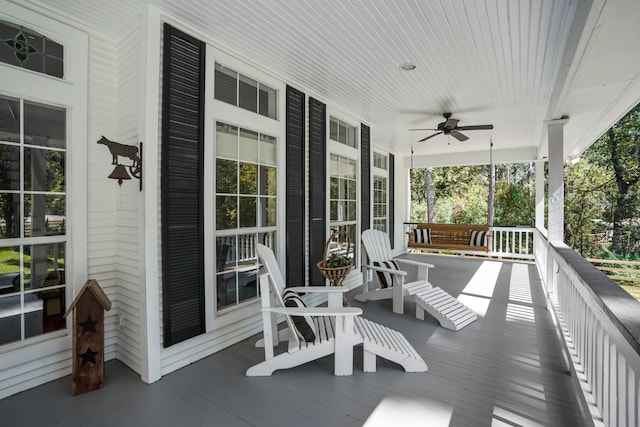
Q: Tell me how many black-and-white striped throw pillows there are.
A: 4